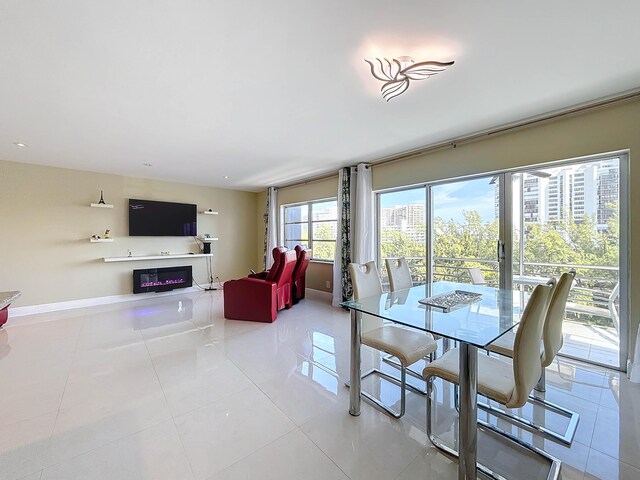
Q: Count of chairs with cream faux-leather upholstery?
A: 4